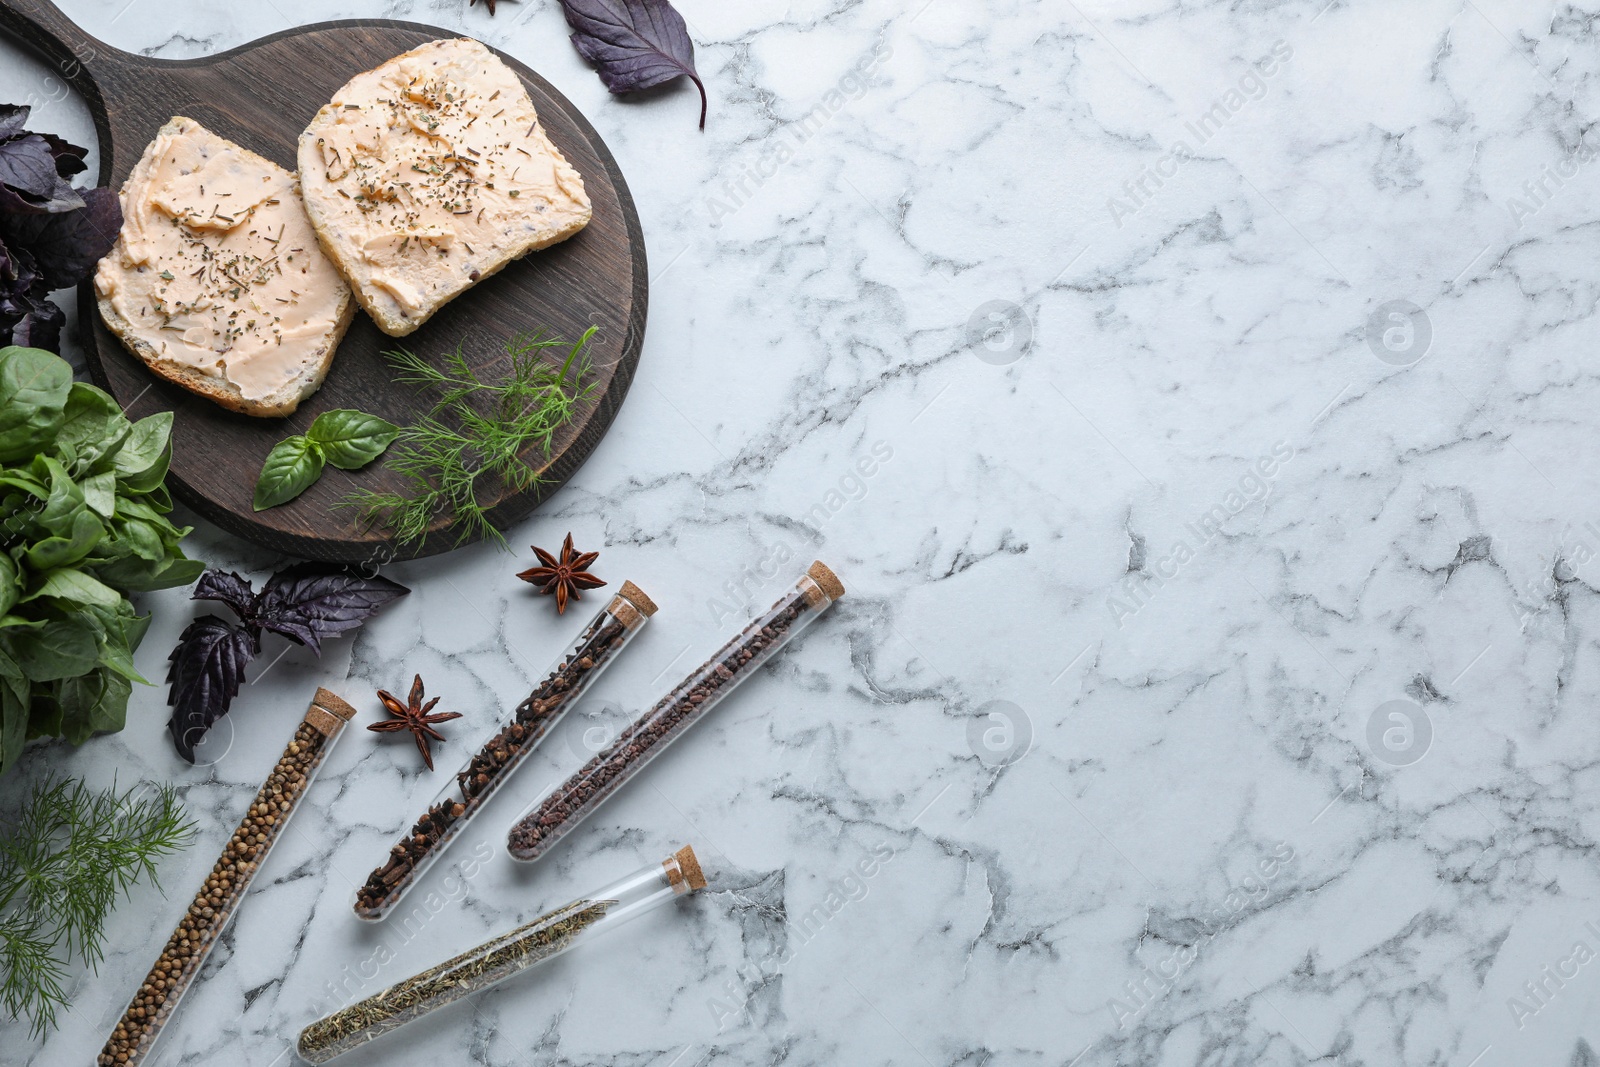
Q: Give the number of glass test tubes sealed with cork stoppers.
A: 4